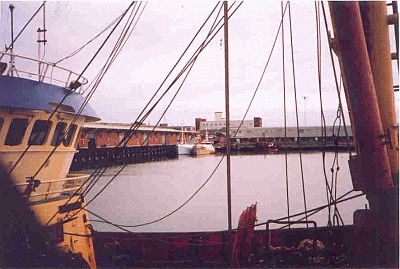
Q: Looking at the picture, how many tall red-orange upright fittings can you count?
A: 2